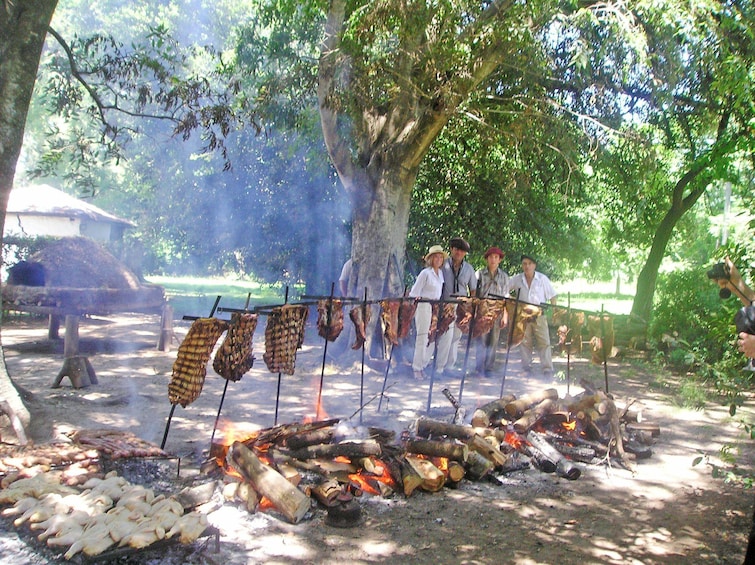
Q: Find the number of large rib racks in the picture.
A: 3